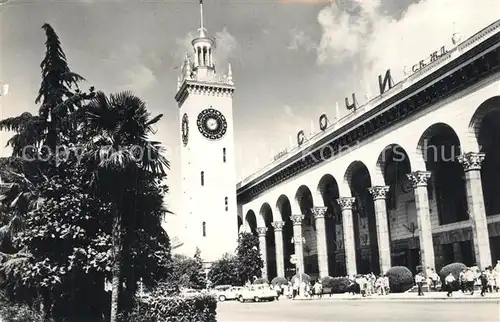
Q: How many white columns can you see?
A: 8